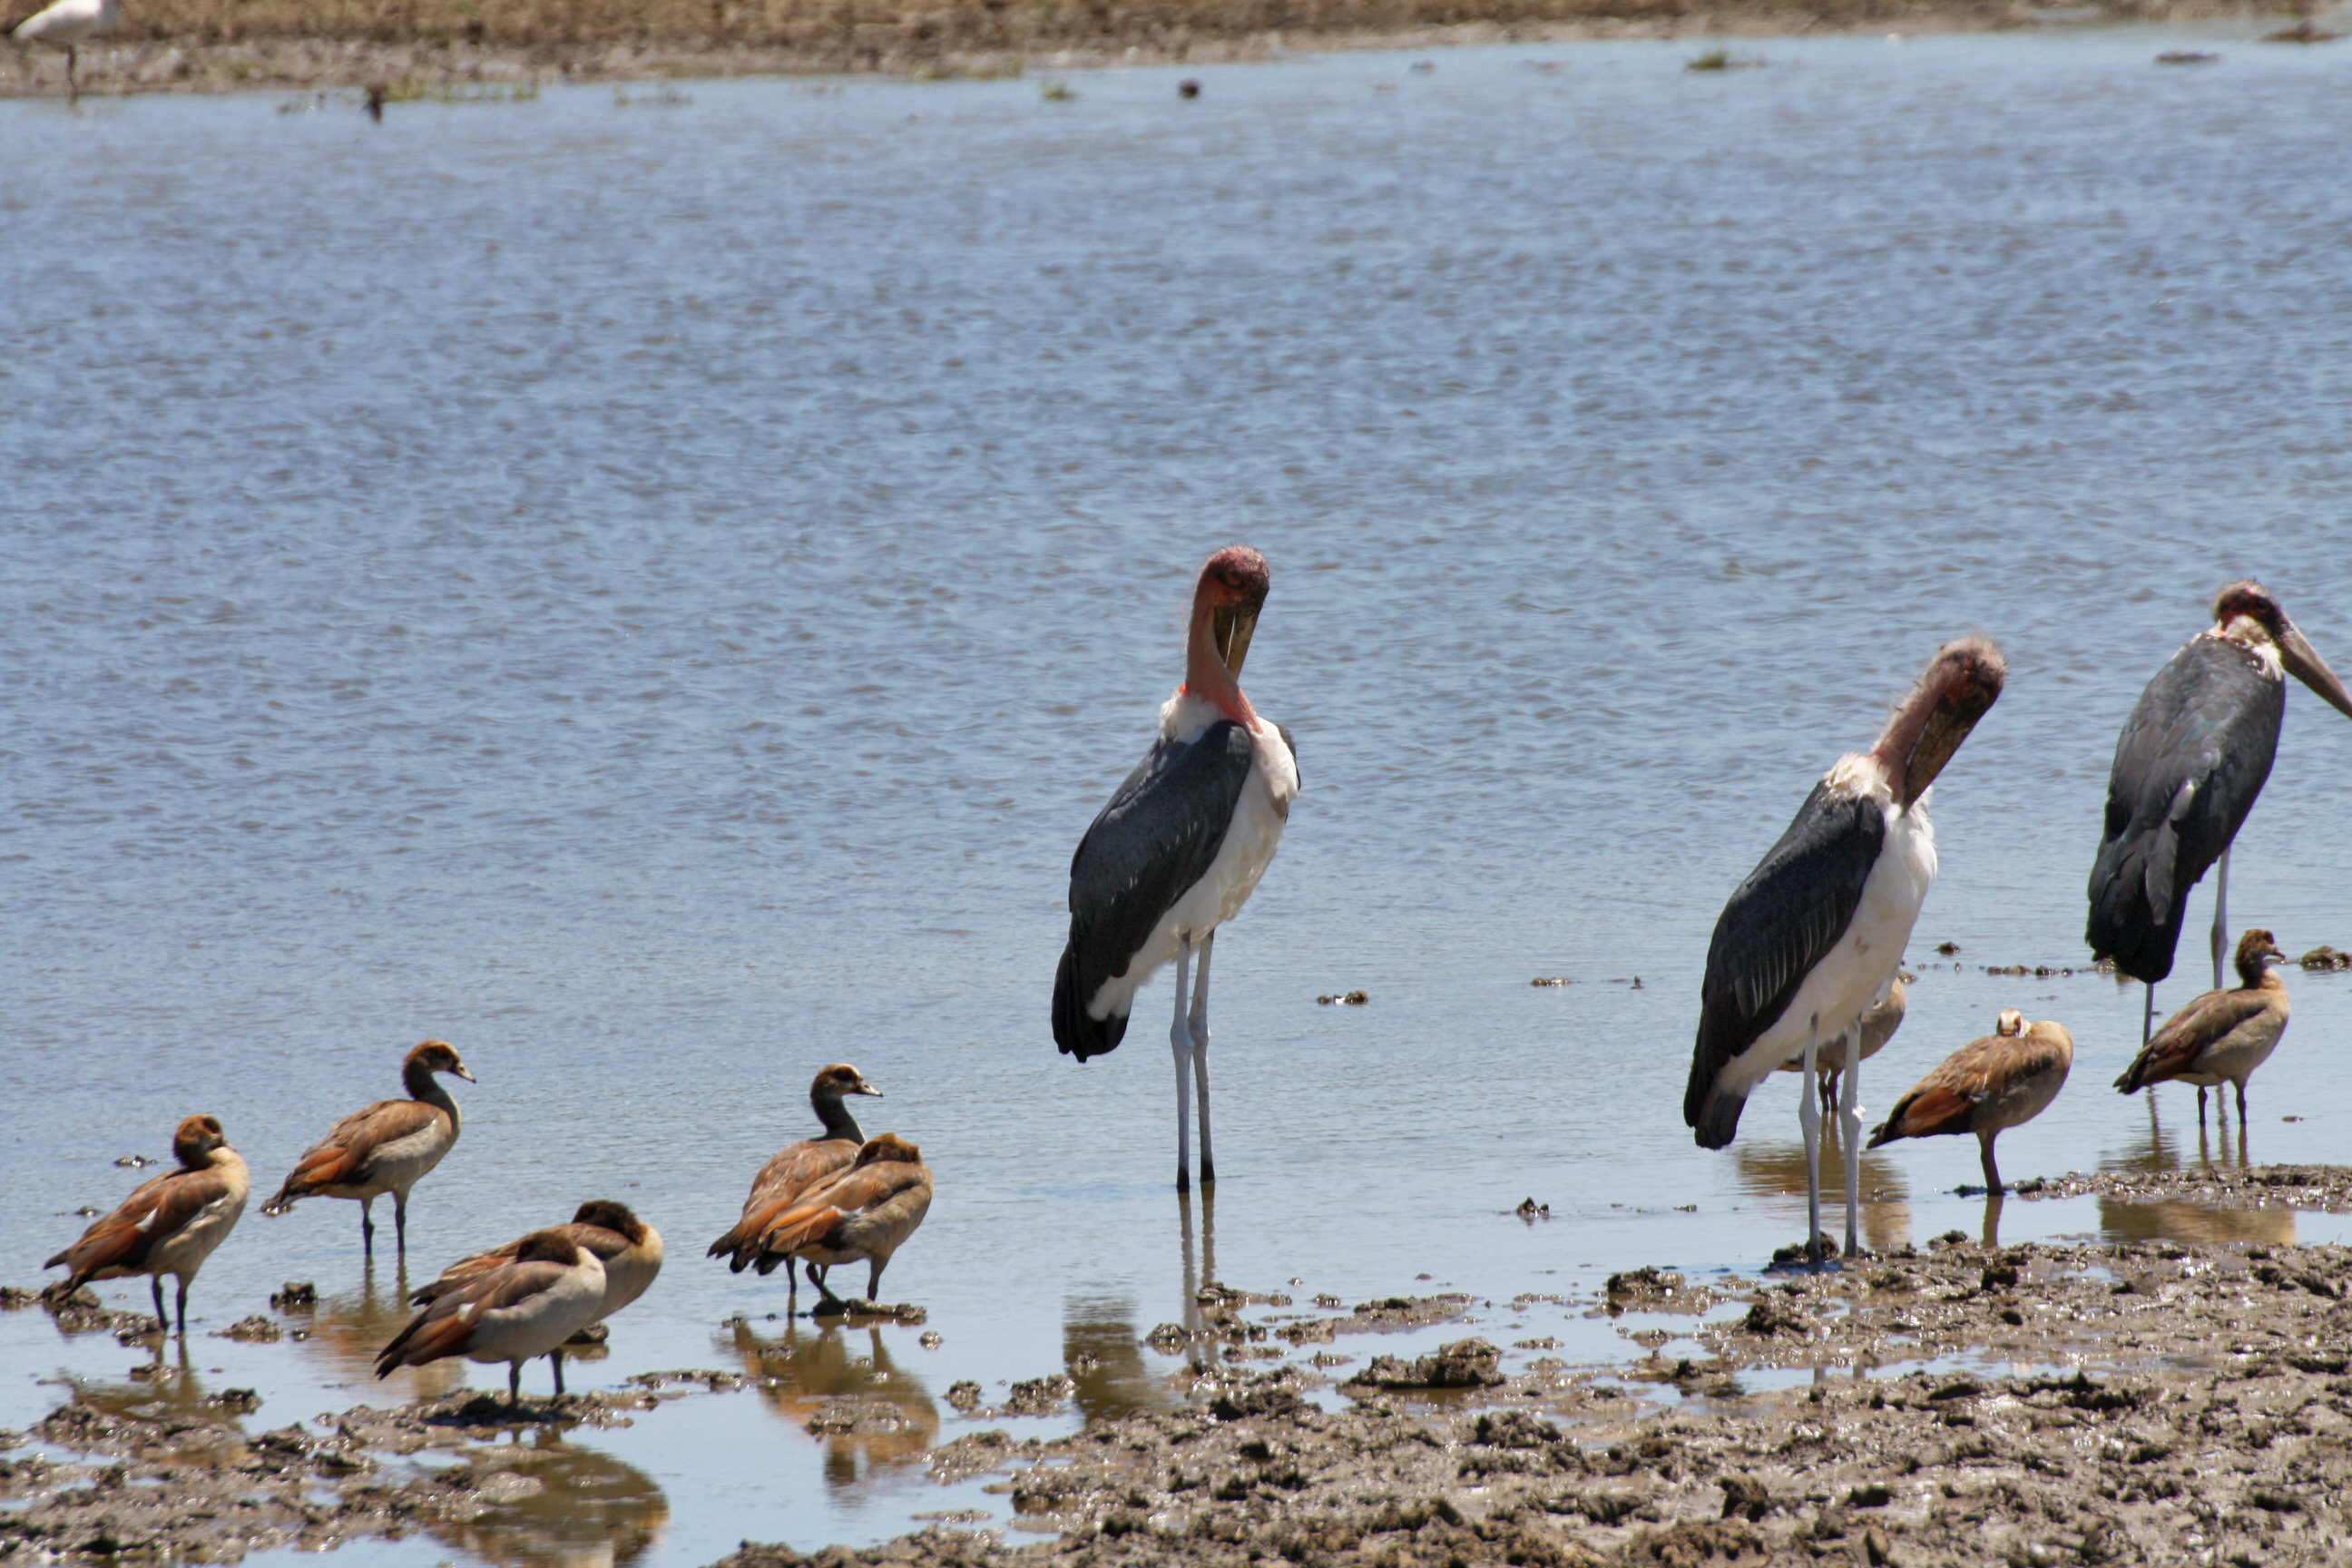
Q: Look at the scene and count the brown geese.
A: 9